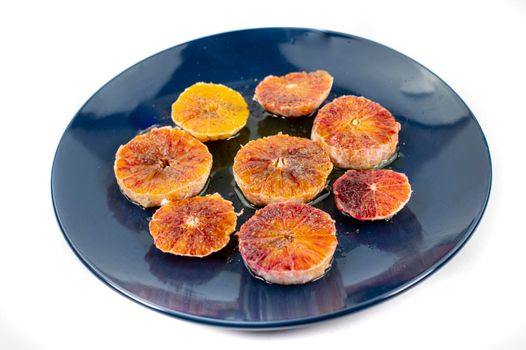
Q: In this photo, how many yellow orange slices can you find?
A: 1